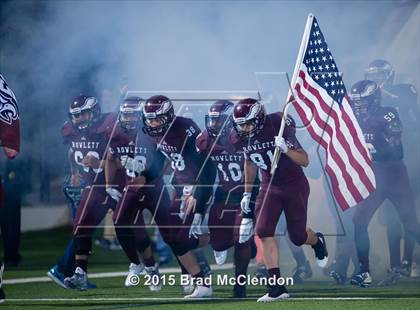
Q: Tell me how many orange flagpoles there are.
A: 0